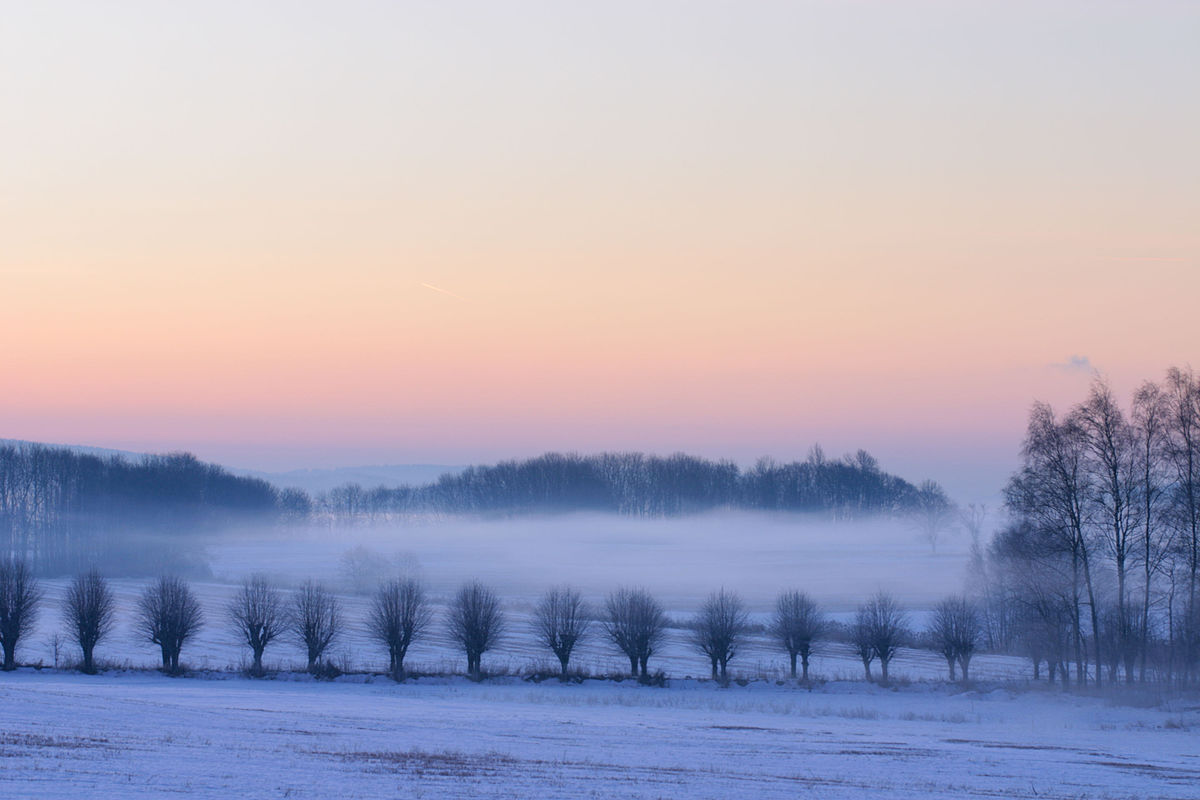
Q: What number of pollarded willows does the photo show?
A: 13